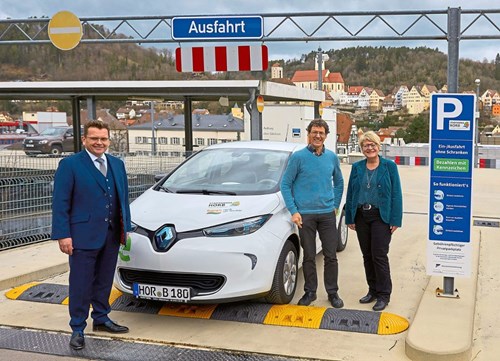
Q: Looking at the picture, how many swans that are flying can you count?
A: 0